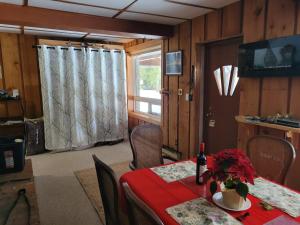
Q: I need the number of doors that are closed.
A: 1